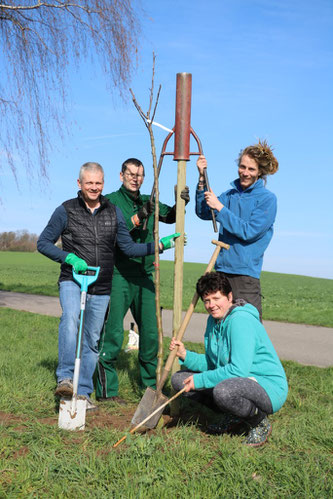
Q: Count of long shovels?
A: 2